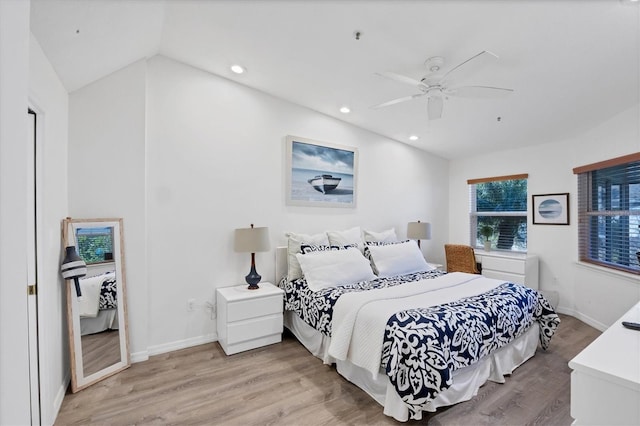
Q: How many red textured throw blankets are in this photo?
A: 0